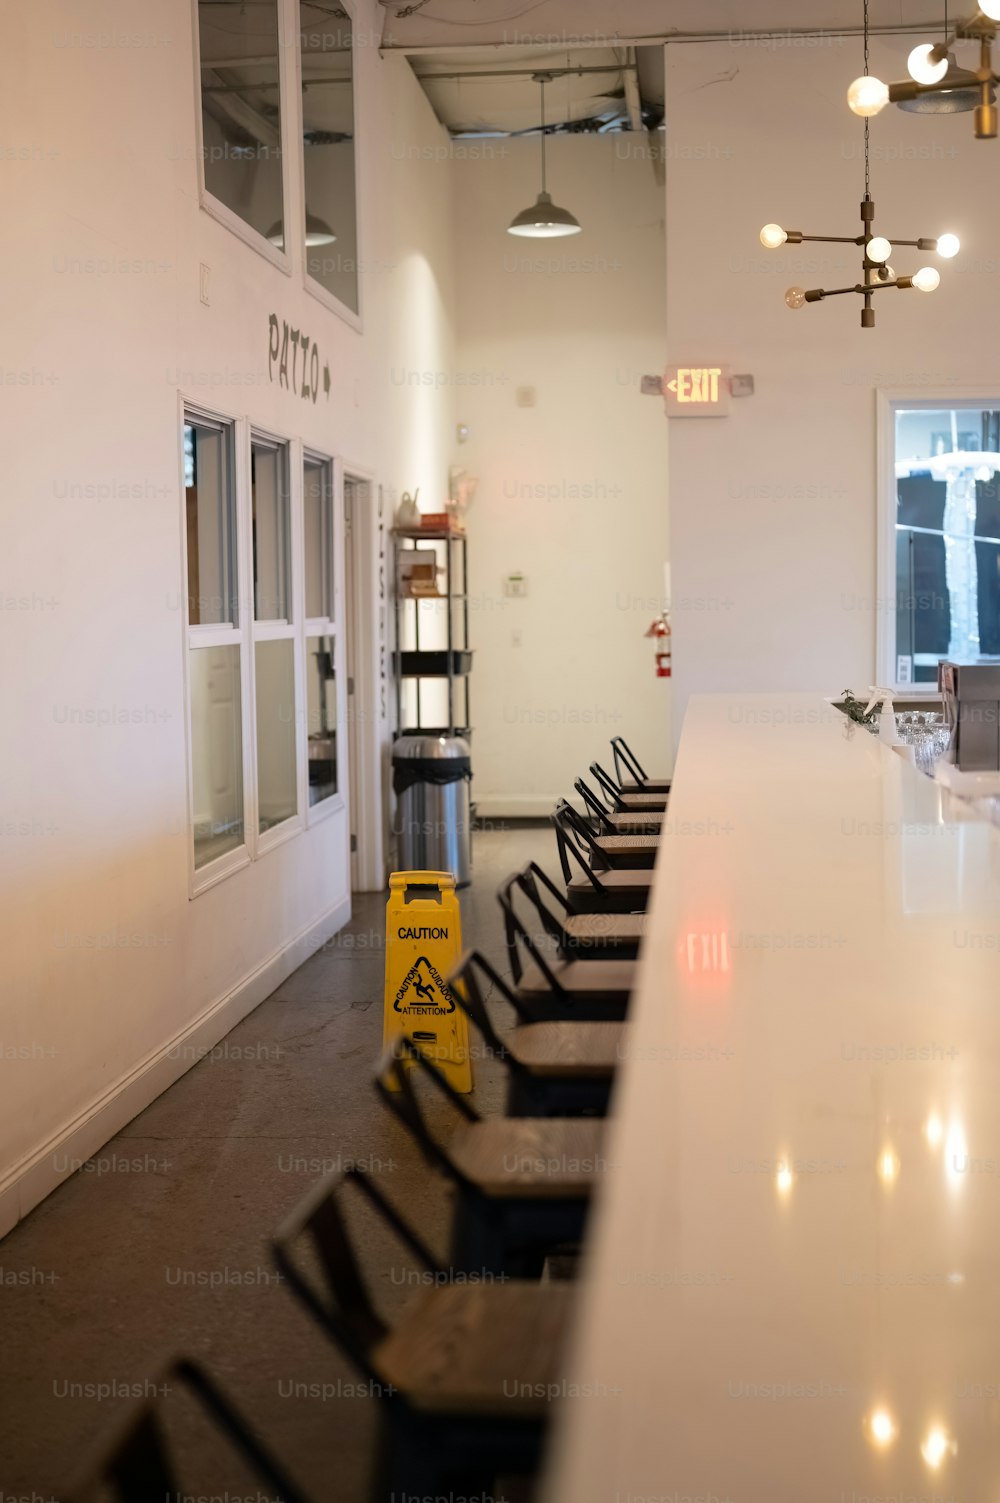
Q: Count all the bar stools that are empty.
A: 11